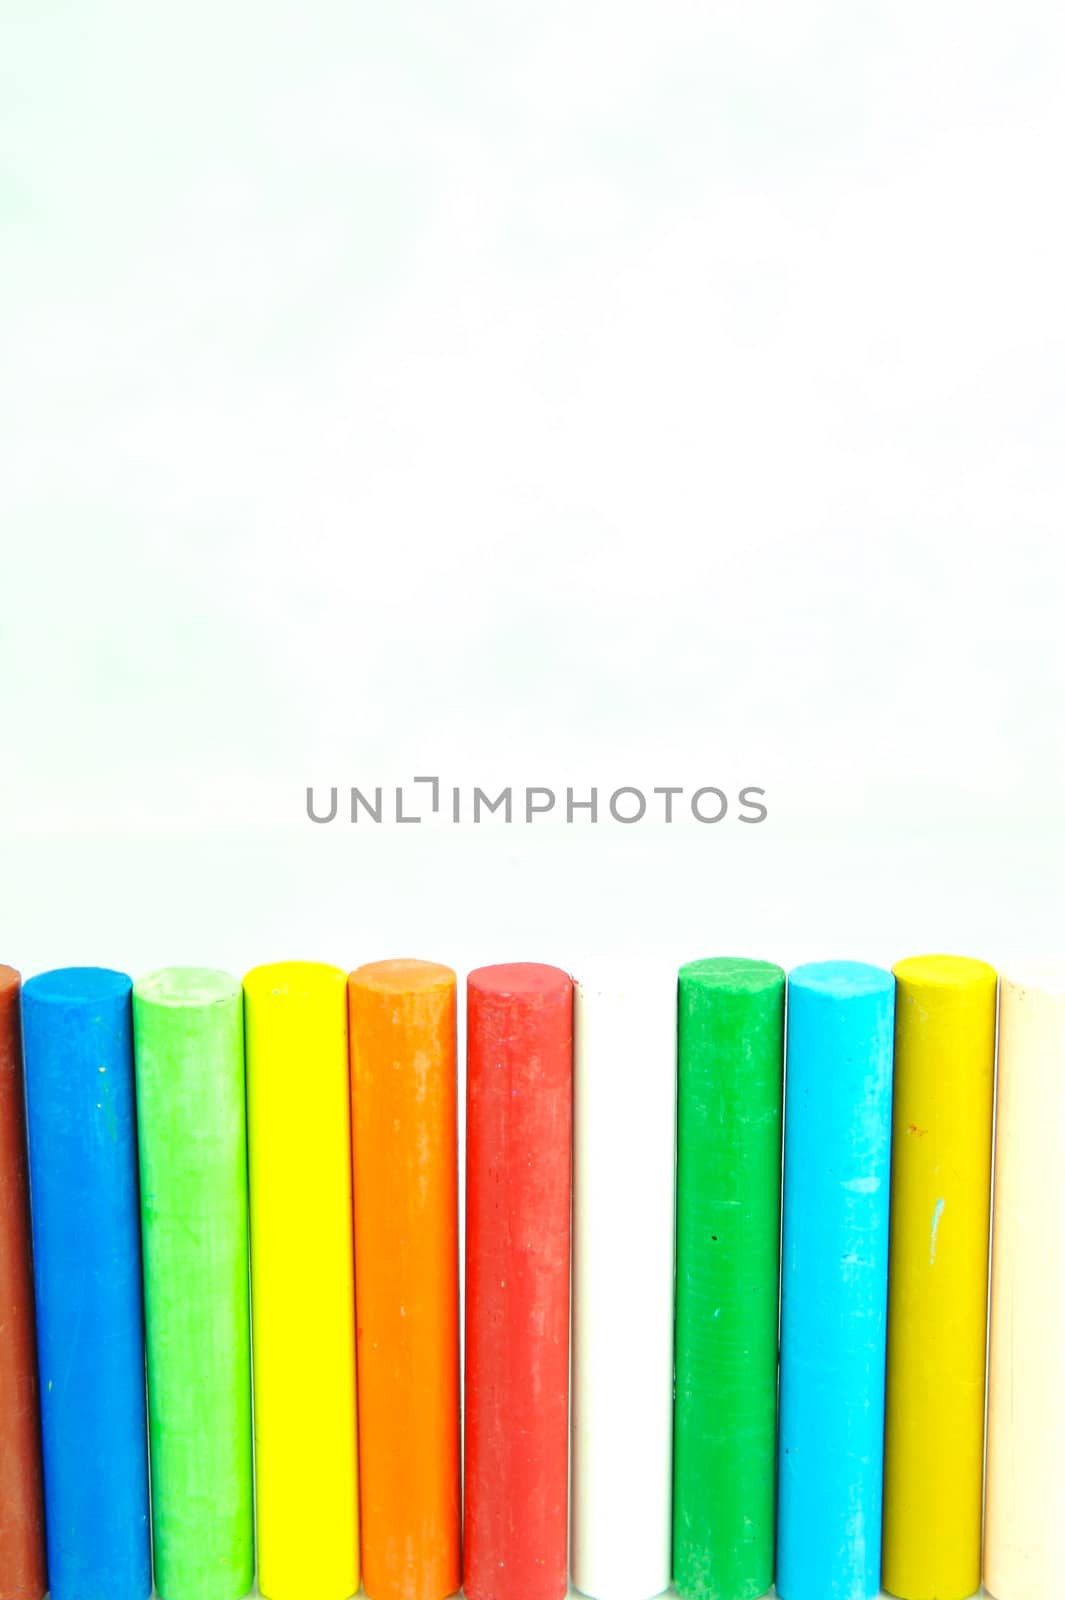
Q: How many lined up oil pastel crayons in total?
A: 11